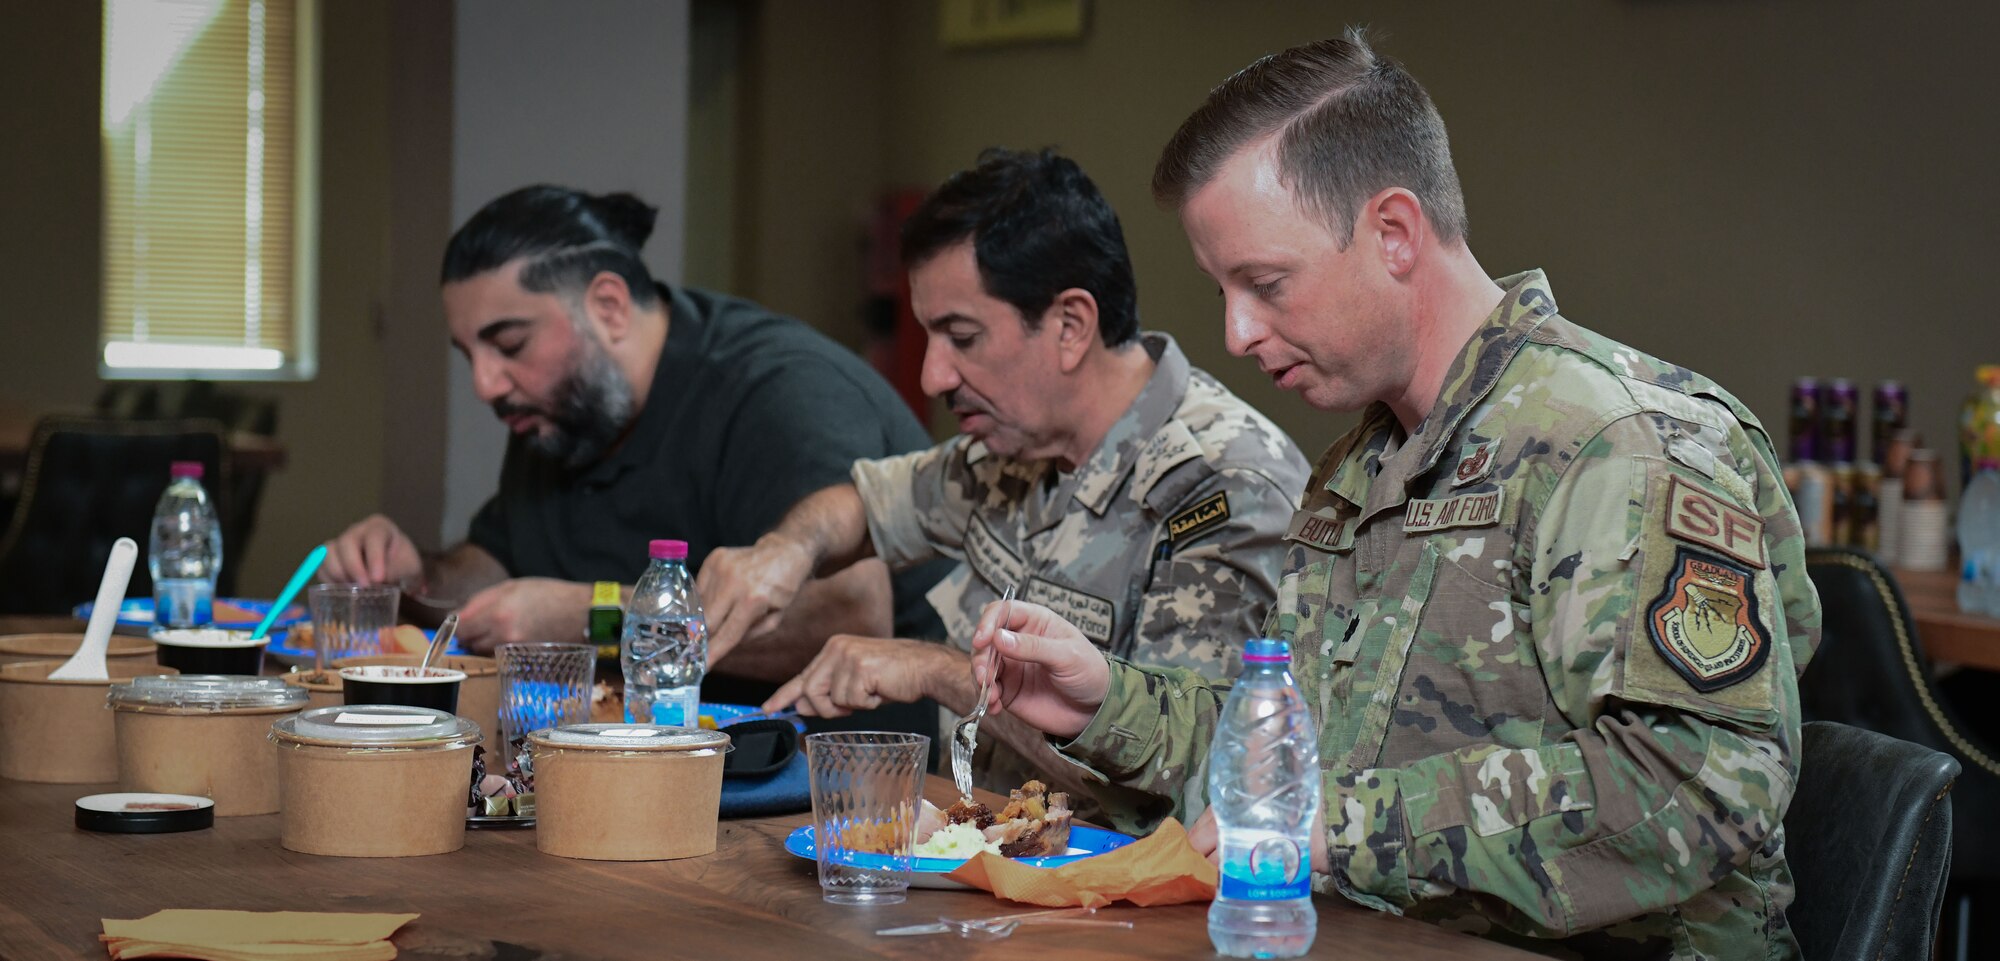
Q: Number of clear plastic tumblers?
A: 3